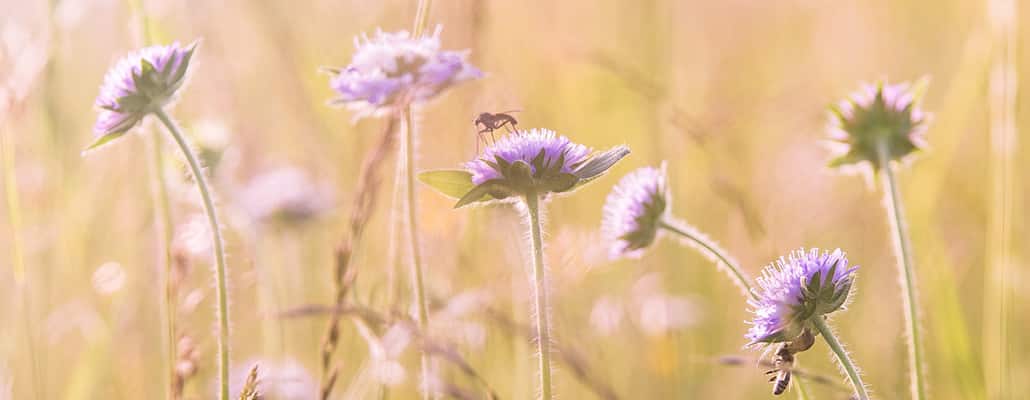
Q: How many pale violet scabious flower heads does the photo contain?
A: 6